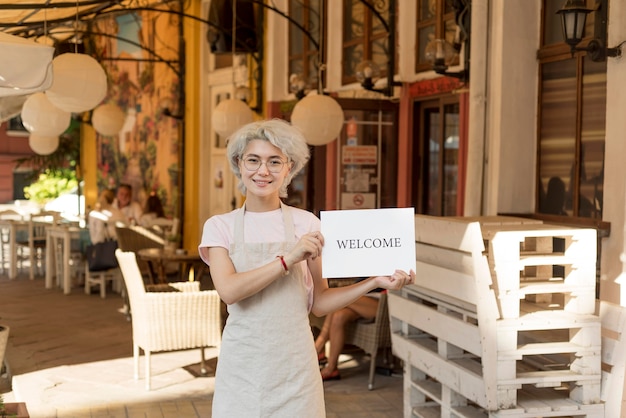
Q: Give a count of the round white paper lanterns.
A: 6